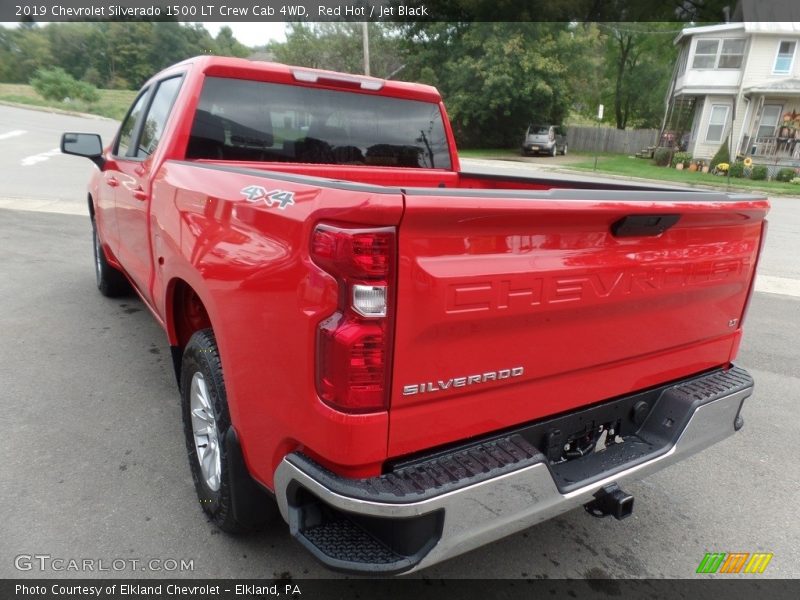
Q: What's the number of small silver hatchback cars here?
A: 1